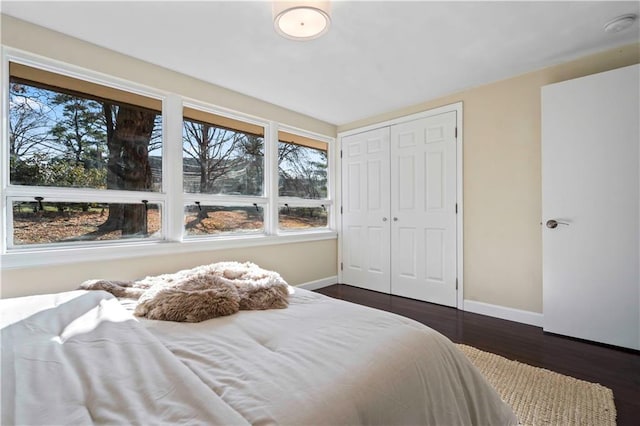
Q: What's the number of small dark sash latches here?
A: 6